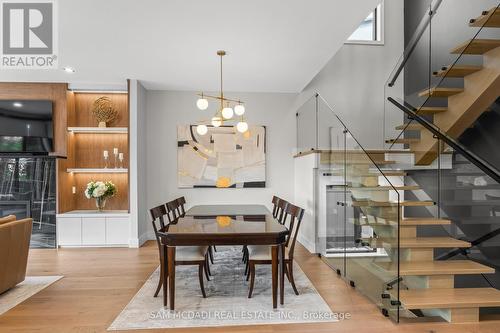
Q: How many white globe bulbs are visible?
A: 6